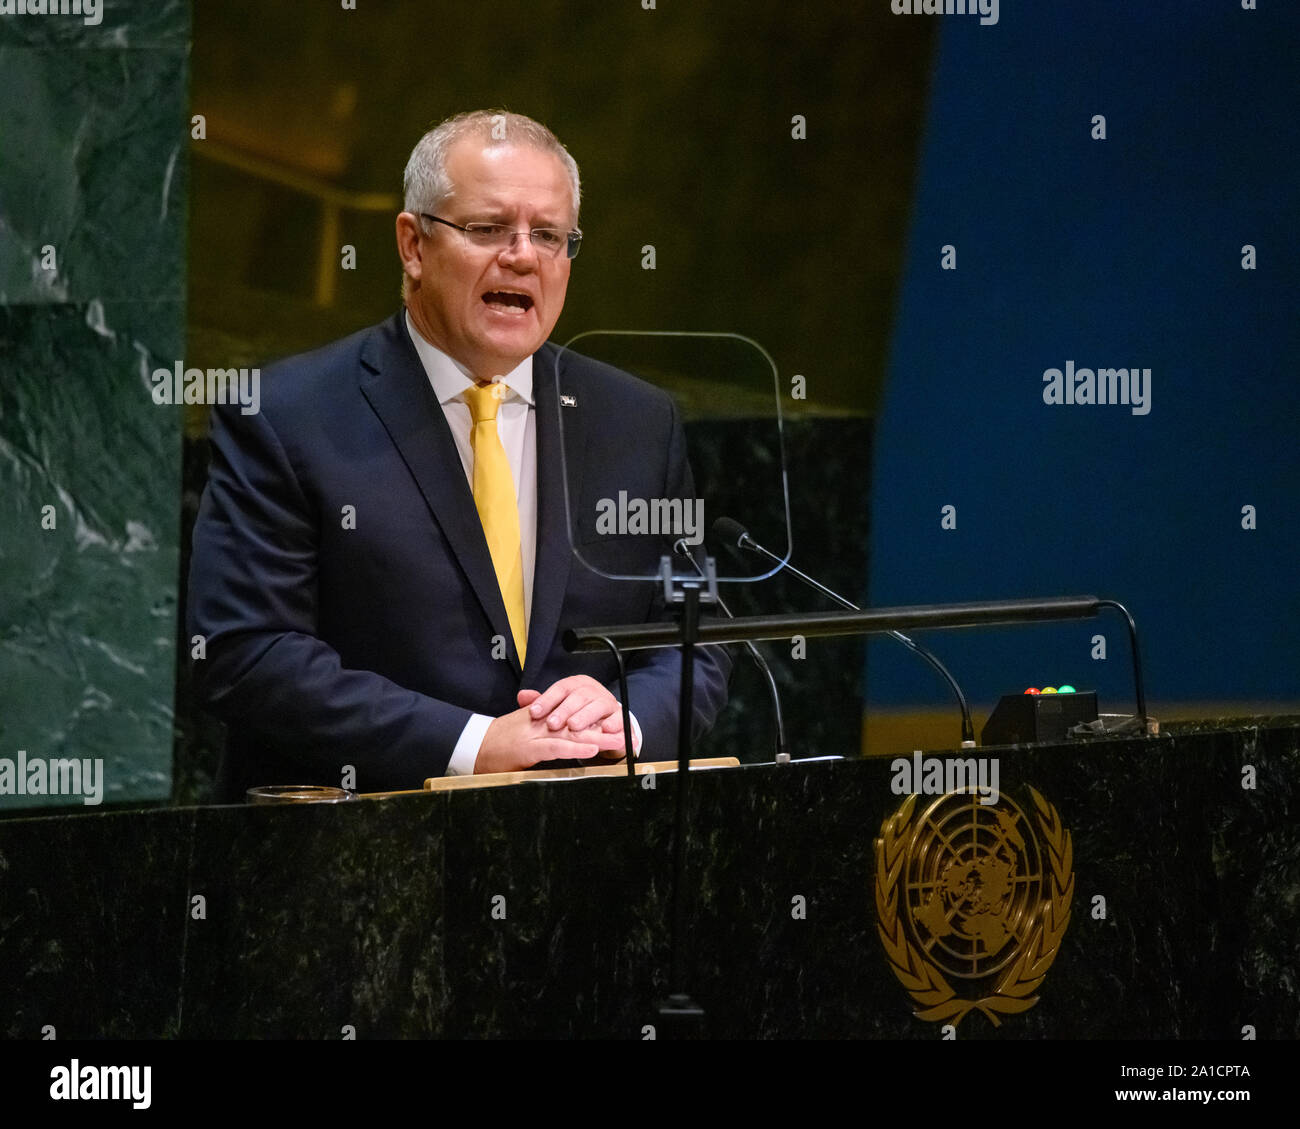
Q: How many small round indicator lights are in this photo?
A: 3